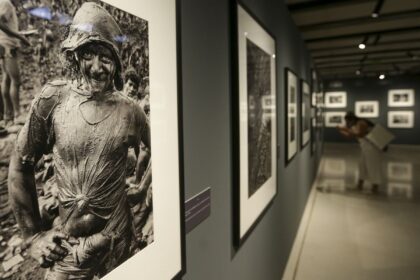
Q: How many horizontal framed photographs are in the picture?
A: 5